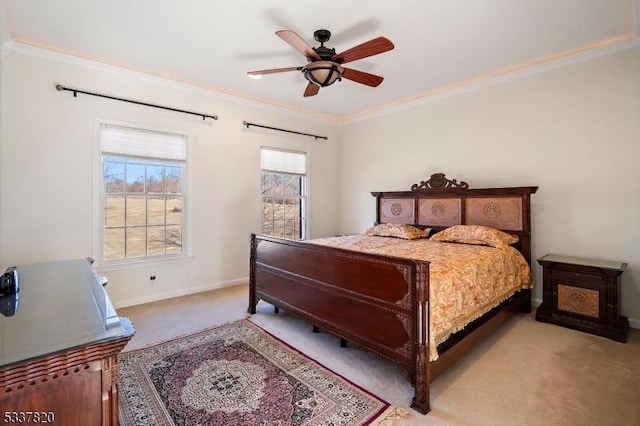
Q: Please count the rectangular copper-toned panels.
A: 4